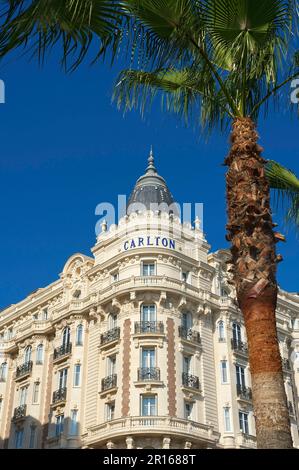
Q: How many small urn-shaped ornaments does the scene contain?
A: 2